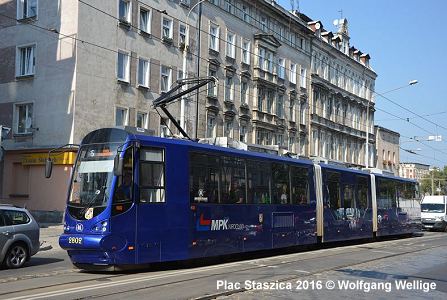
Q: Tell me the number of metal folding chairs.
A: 0